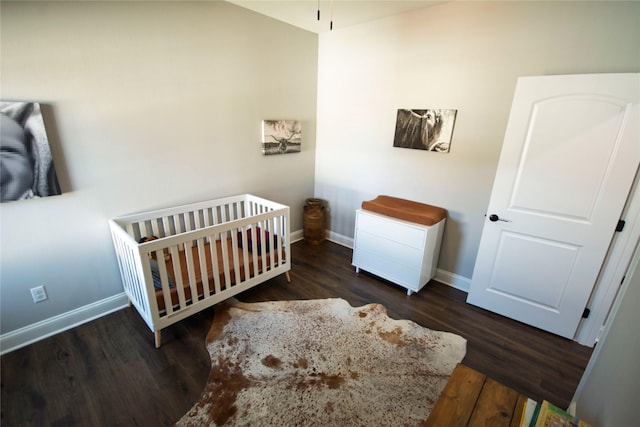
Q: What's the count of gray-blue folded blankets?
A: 1